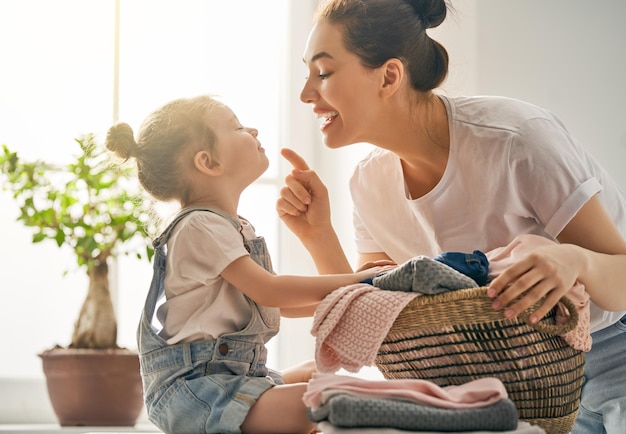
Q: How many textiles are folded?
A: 3